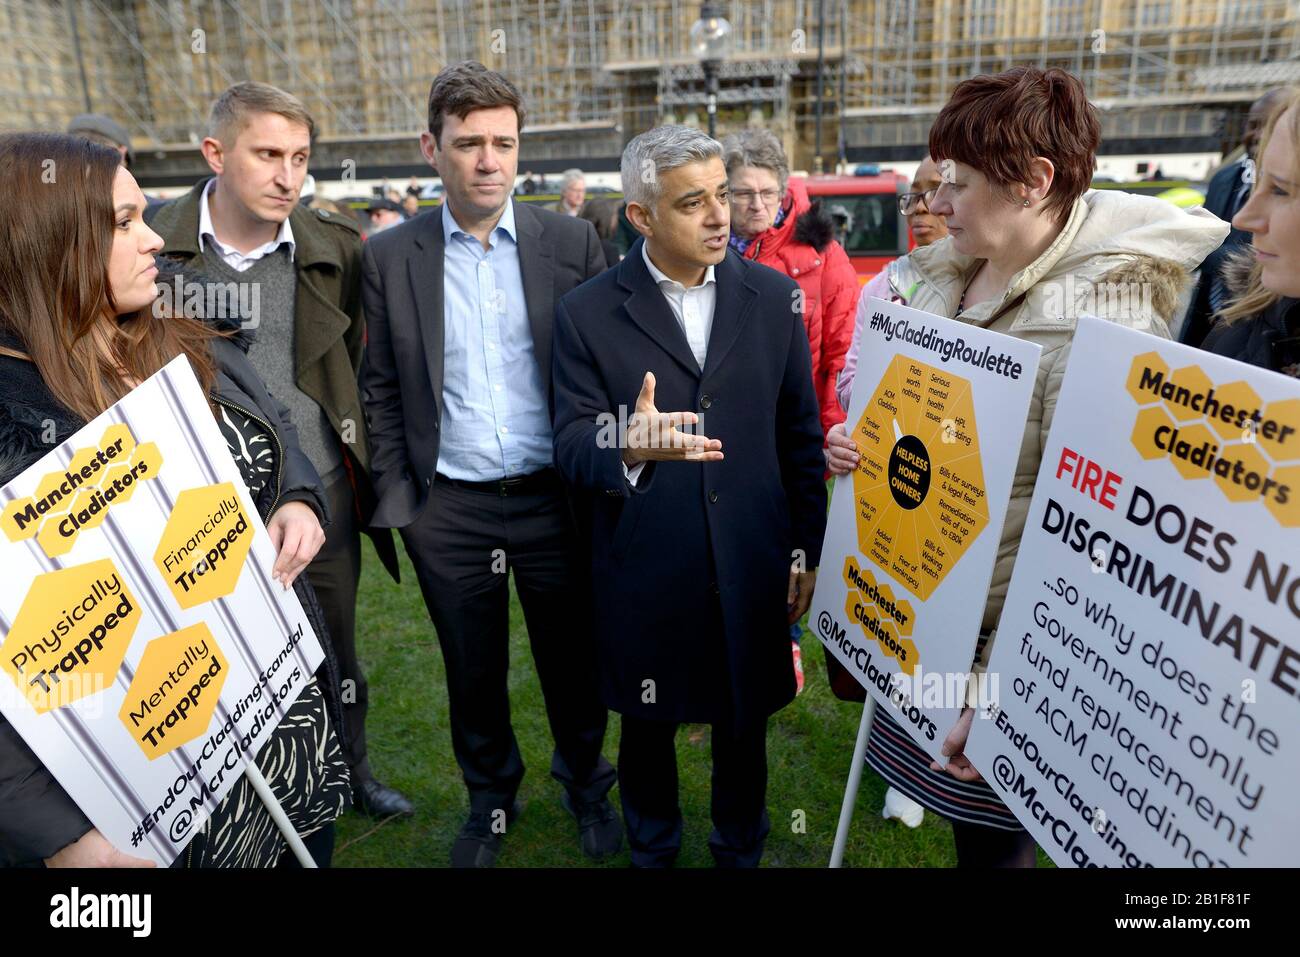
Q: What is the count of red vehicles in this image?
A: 1